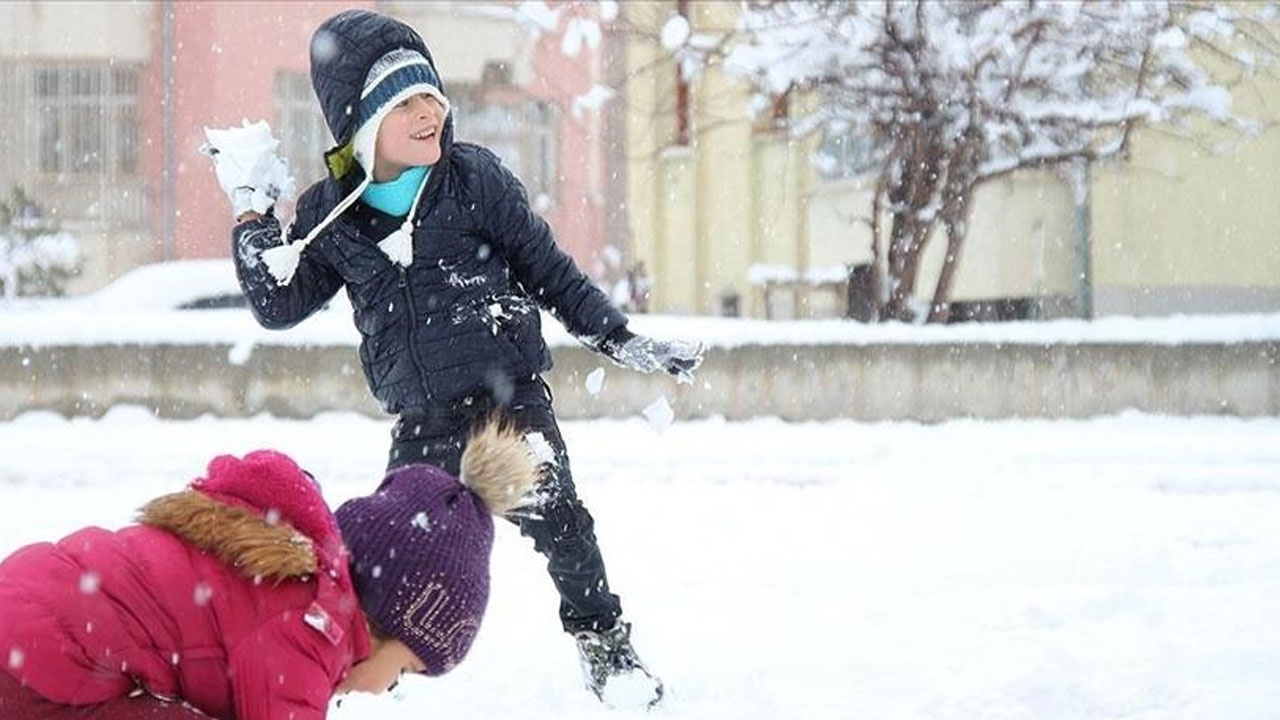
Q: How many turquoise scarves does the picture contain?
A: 1